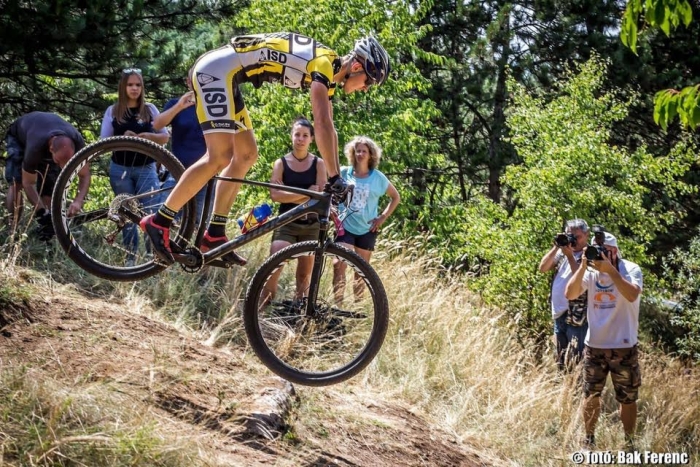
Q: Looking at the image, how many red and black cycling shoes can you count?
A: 2